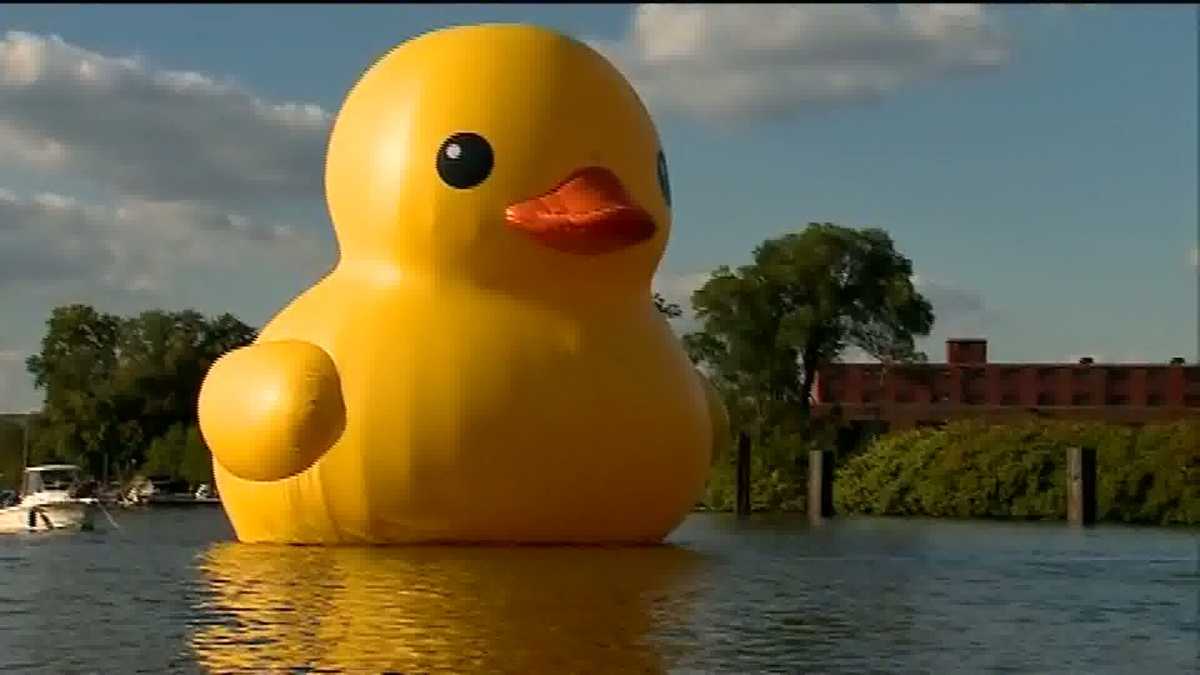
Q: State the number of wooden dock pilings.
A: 3